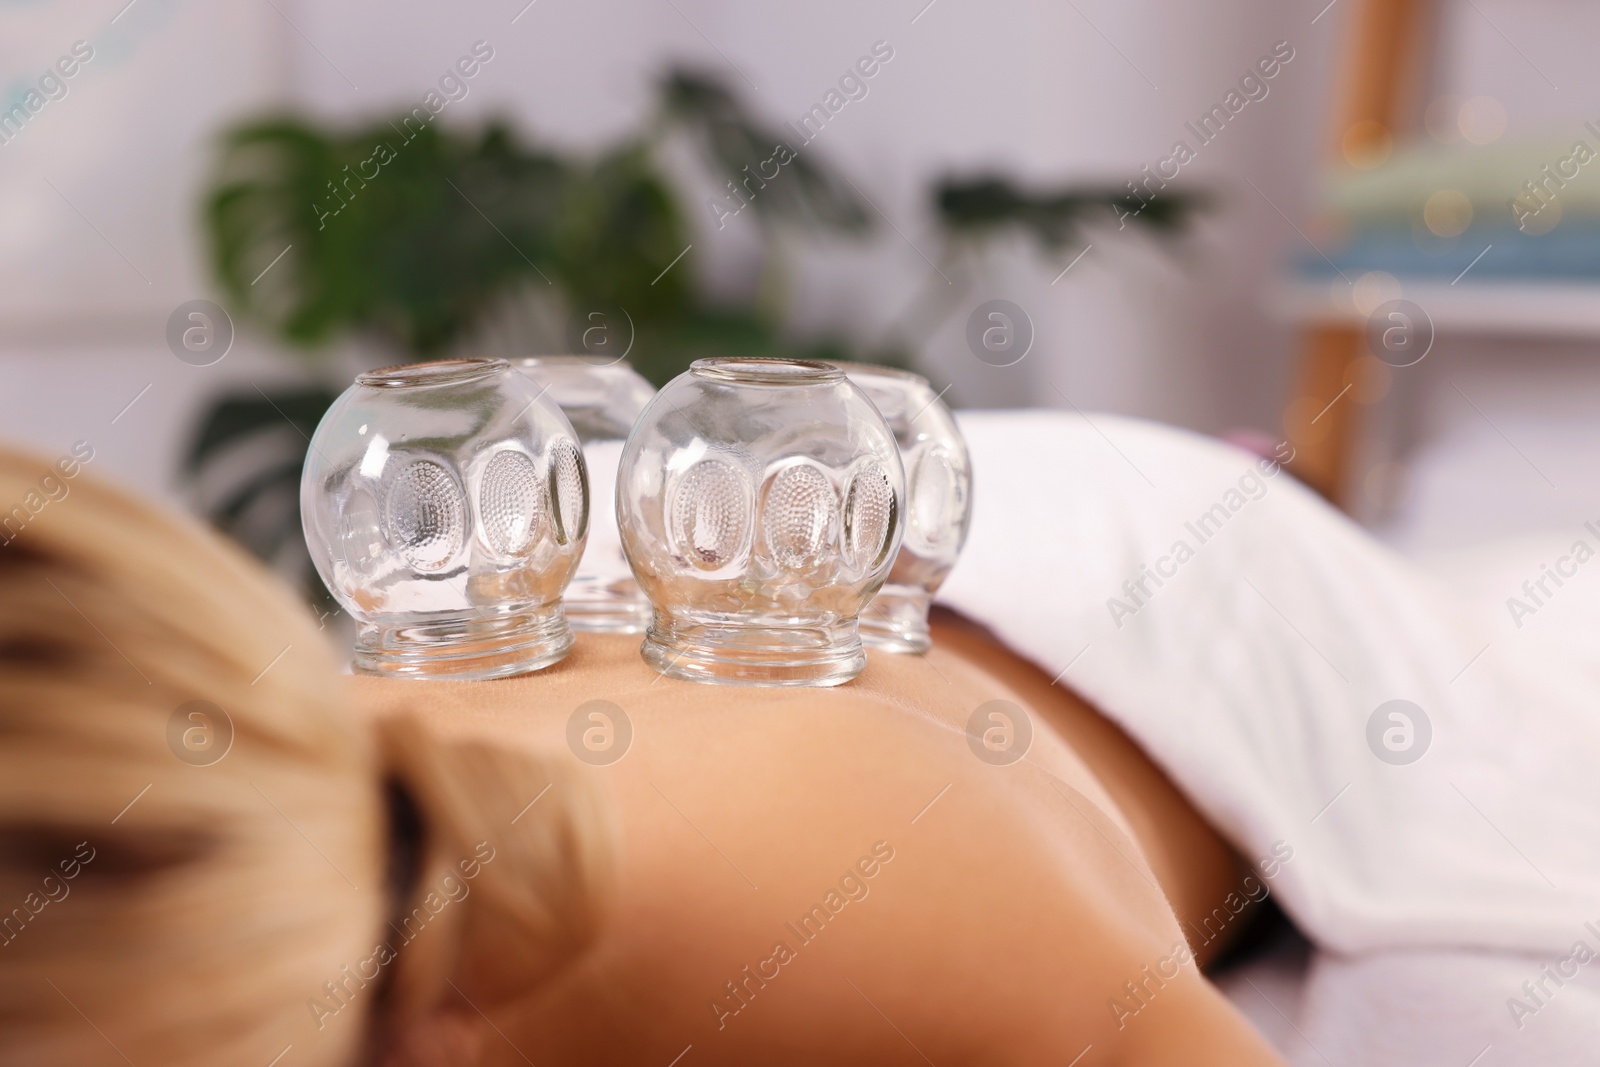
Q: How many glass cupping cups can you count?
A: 4